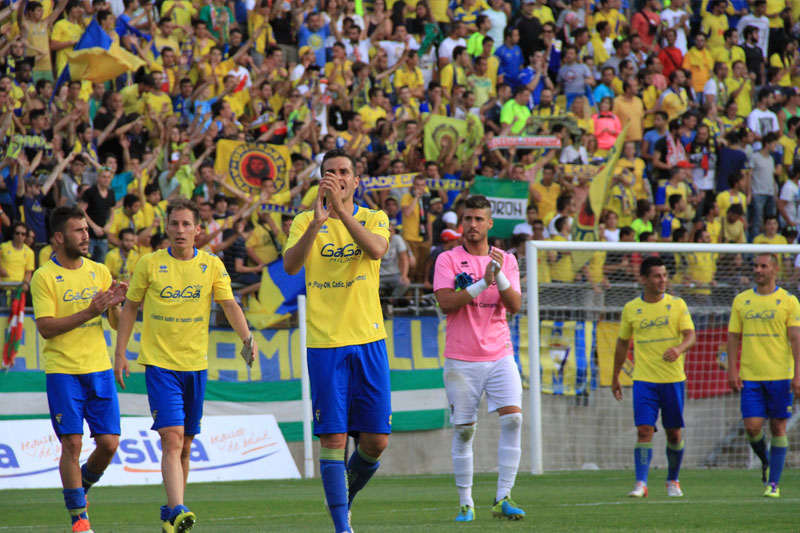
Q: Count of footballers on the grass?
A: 6